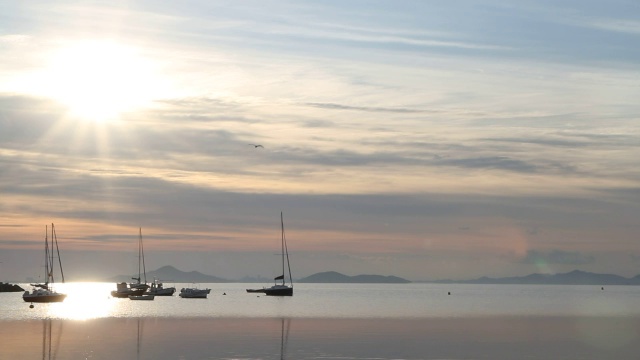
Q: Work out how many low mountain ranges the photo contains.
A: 3